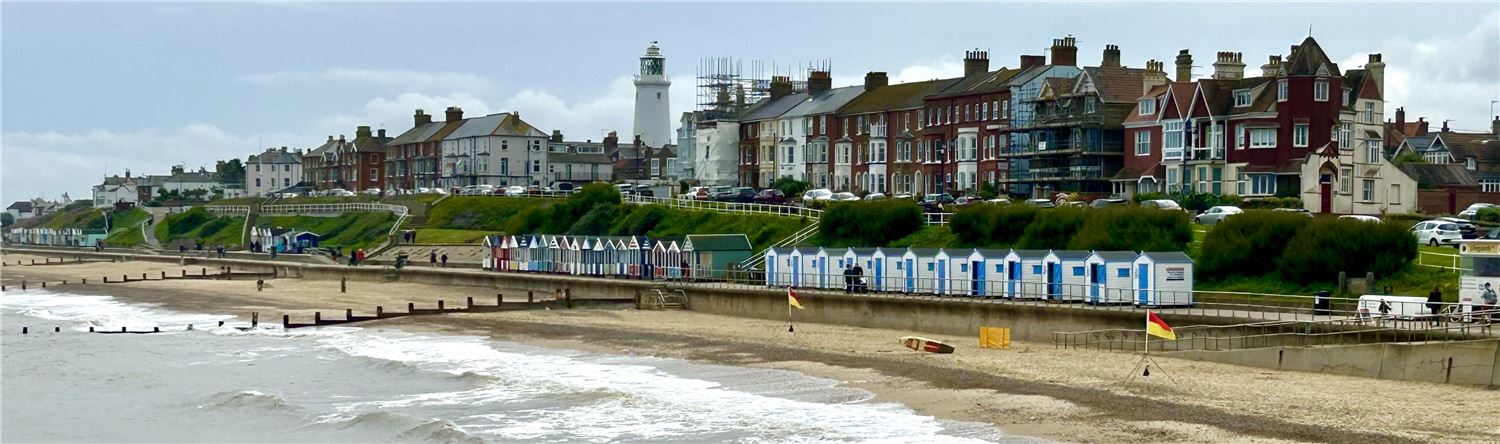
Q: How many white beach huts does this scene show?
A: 12